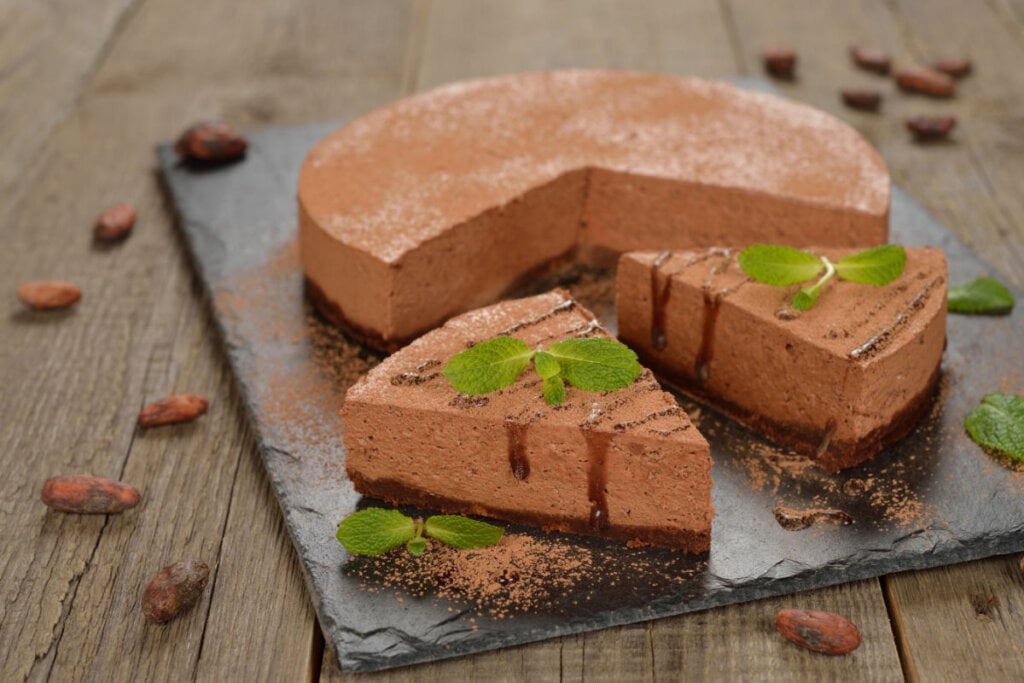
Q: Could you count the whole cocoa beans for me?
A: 13